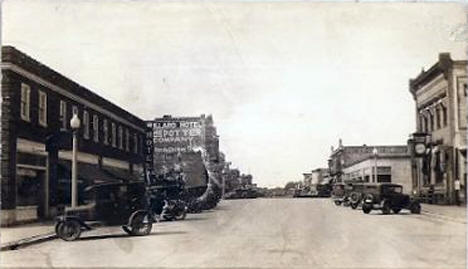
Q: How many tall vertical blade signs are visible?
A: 1